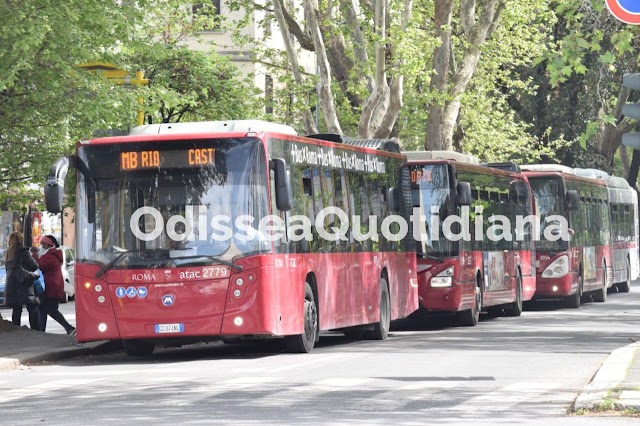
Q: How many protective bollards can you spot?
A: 0